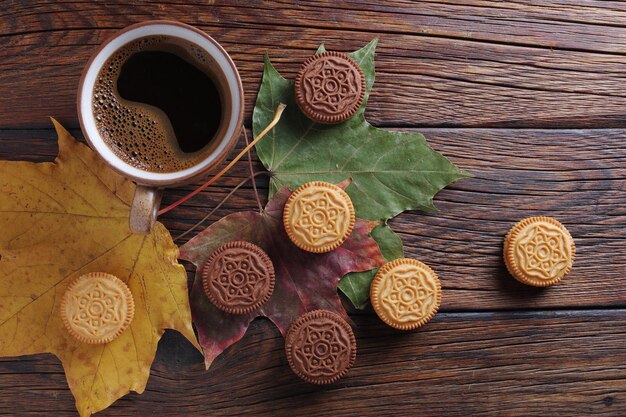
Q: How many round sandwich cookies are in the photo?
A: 7